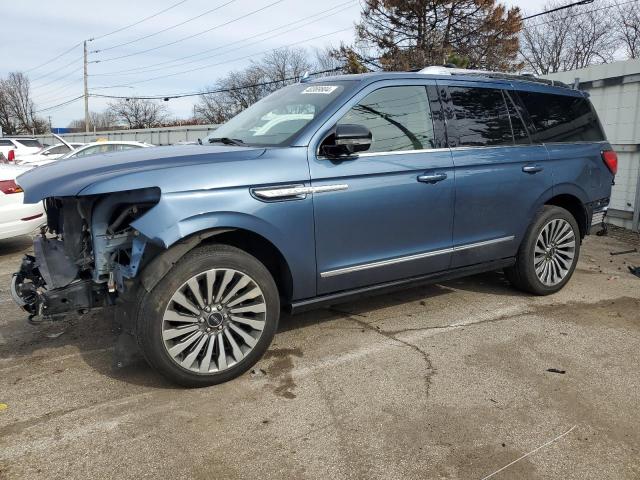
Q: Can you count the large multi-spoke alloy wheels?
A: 2